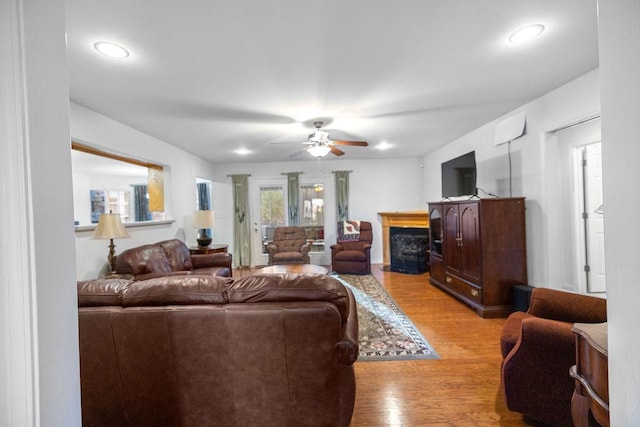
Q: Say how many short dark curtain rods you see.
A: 3